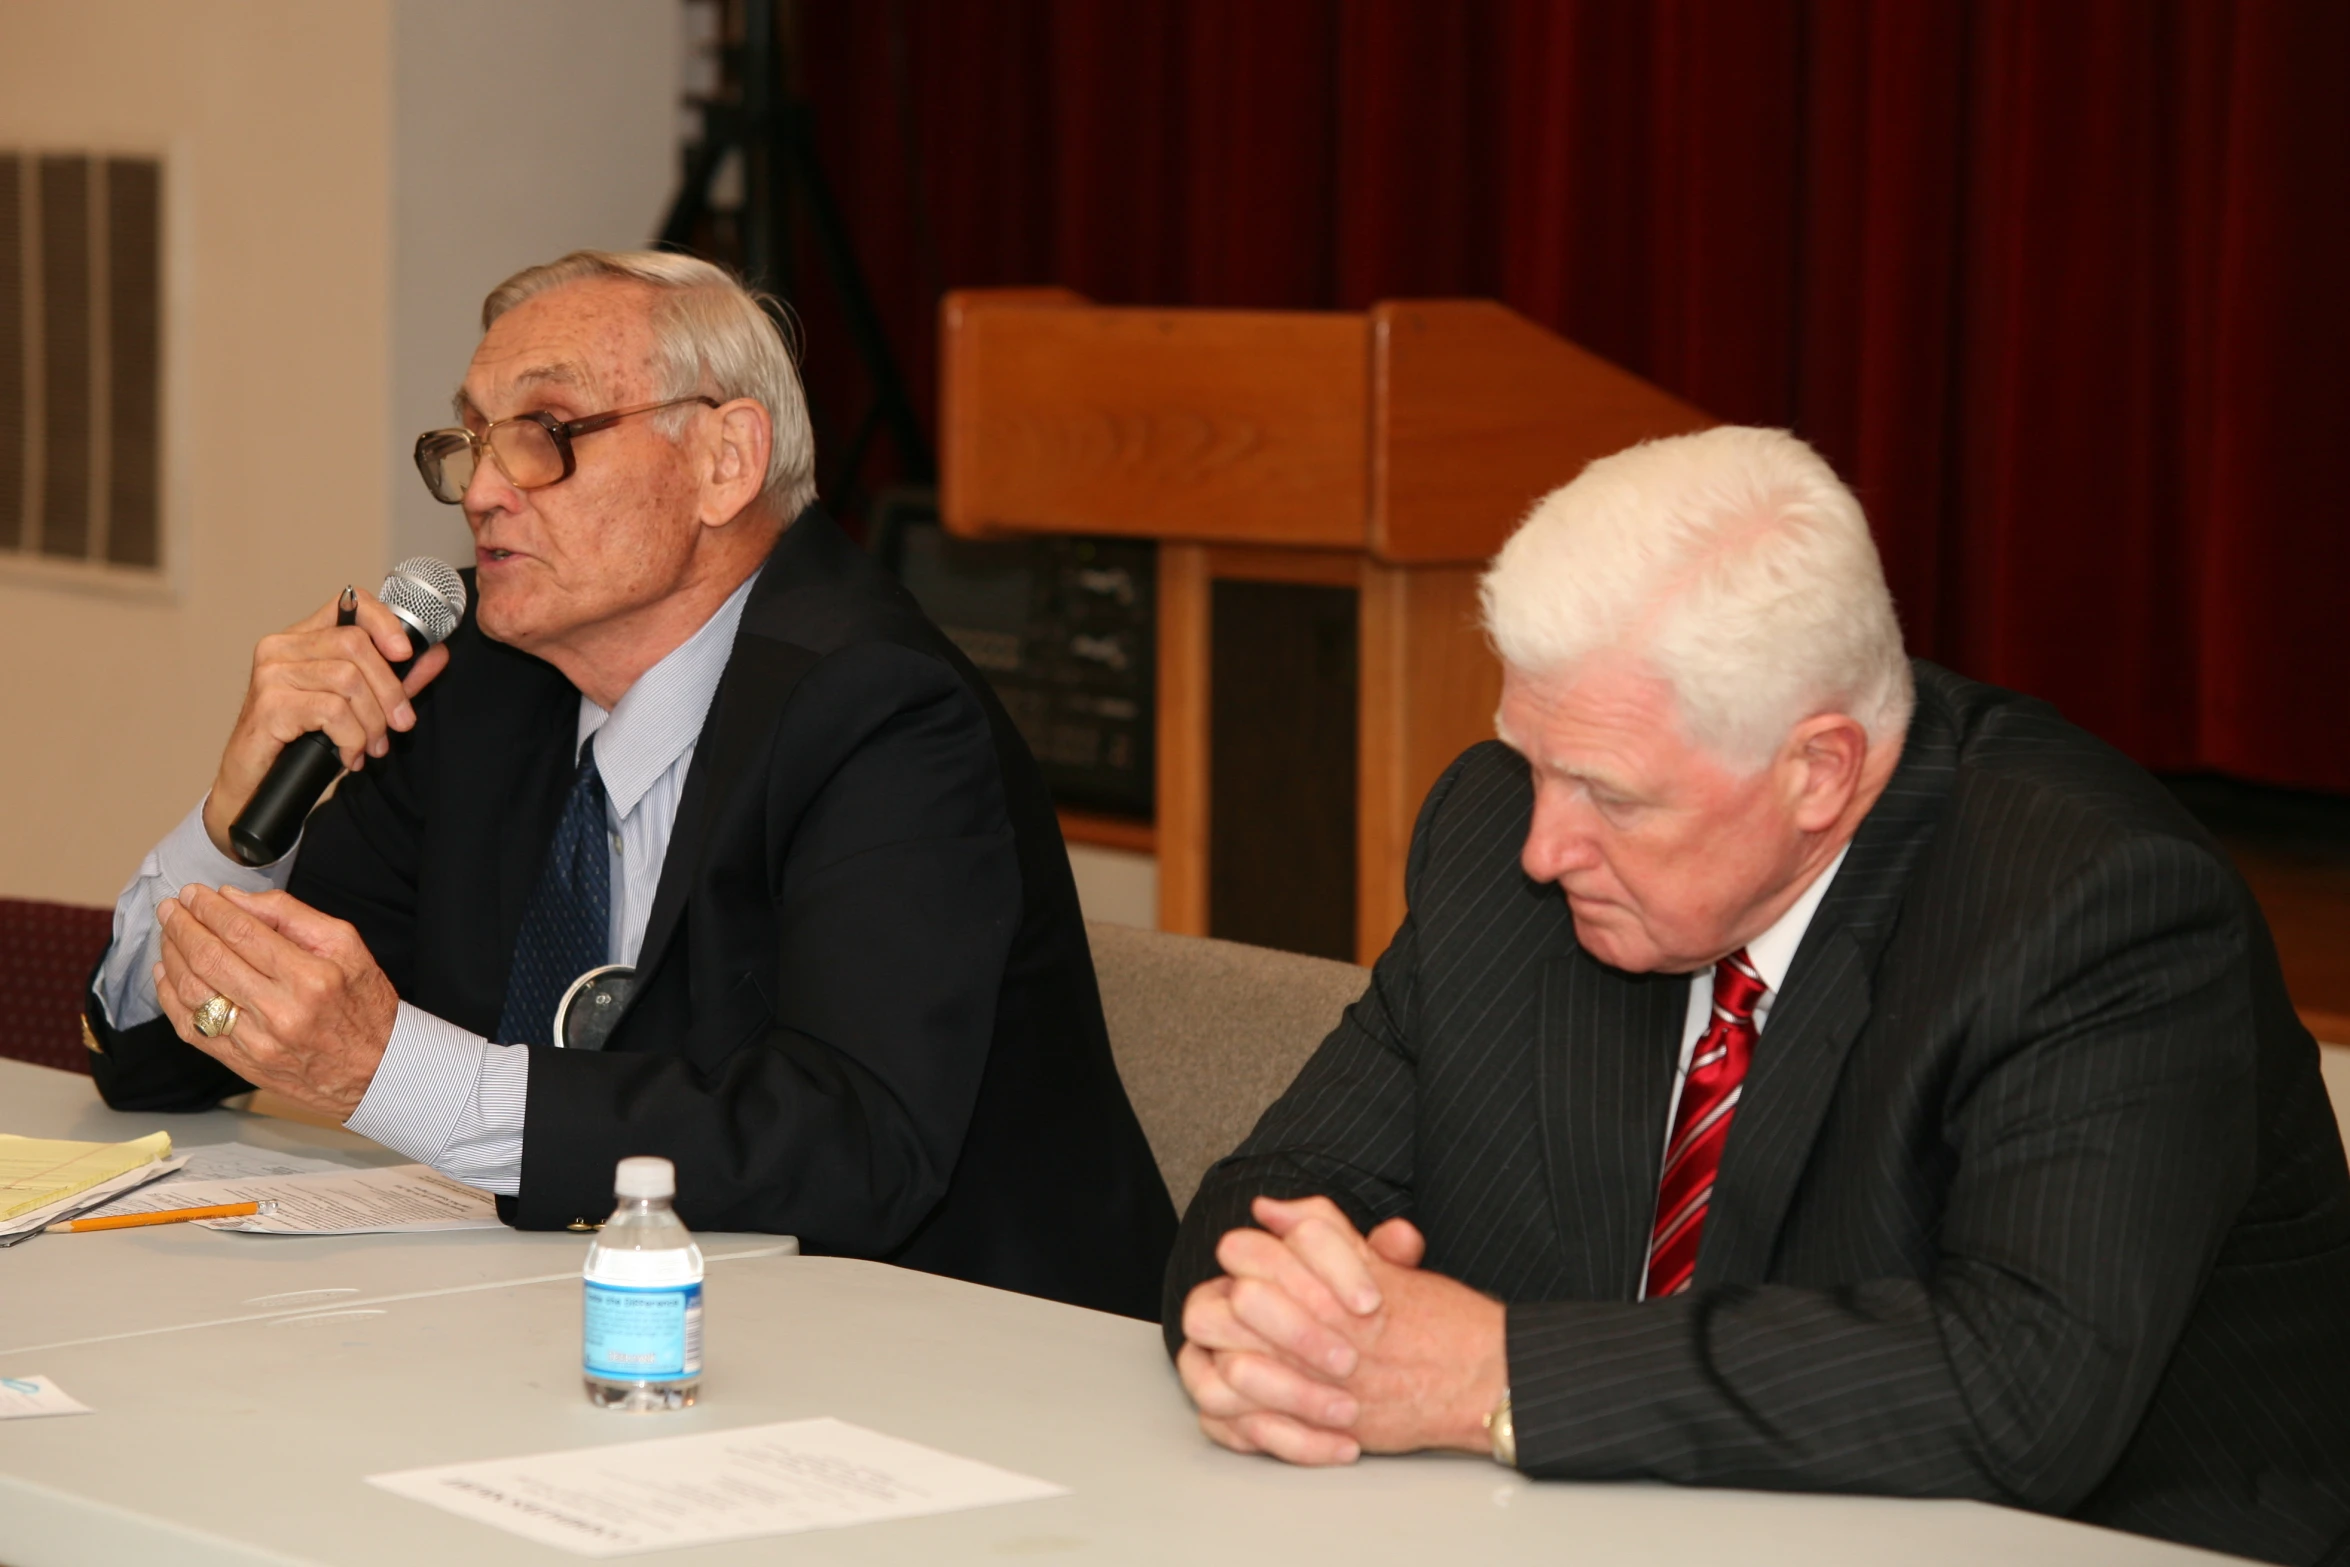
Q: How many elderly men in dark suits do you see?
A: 2